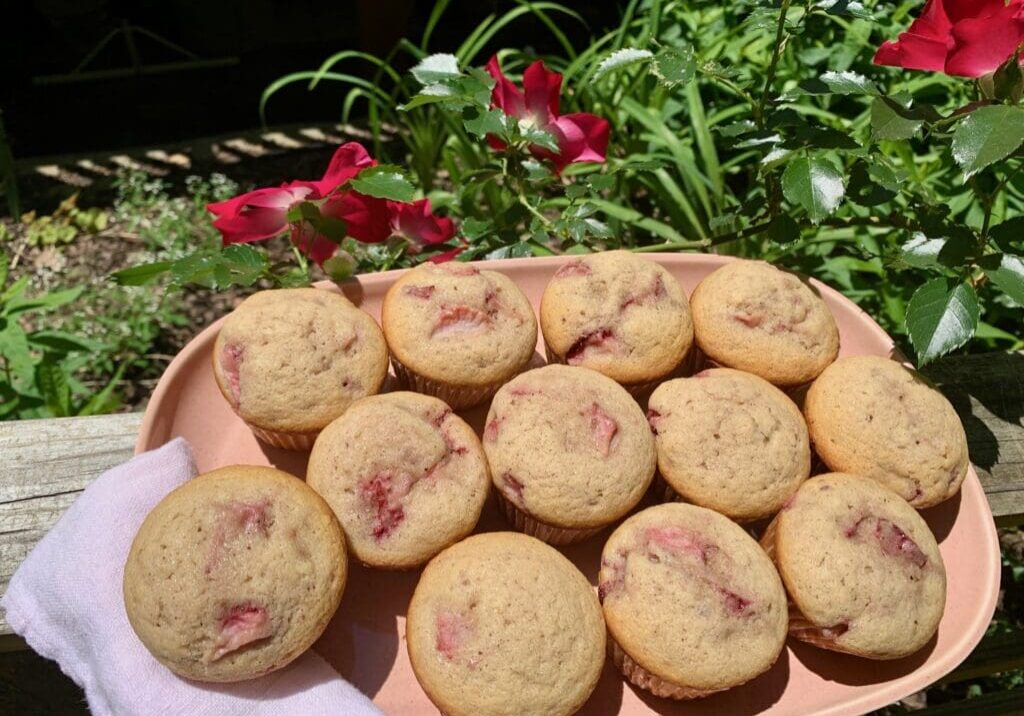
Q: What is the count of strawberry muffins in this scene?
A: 12